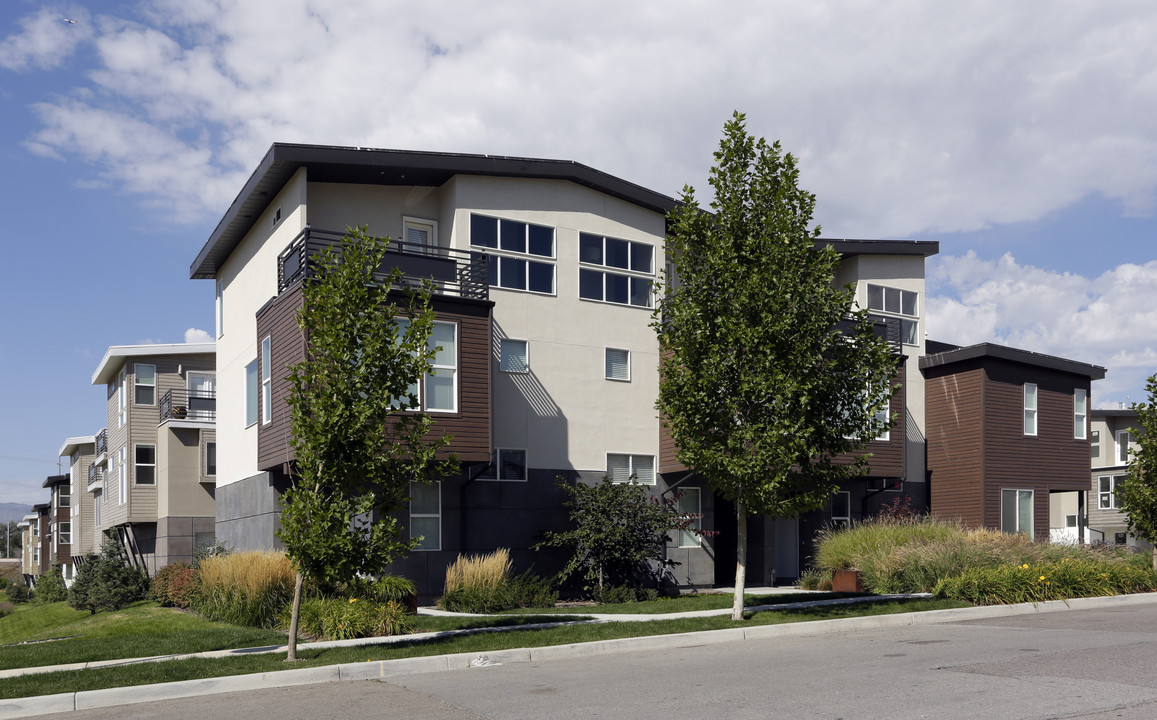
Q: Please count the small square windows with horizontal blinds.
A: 2